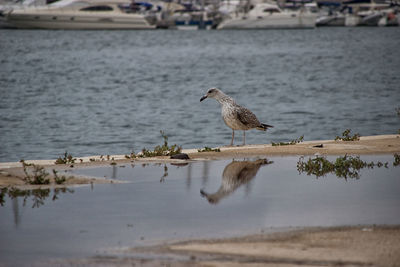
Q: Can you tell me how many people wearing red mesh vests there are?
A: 0